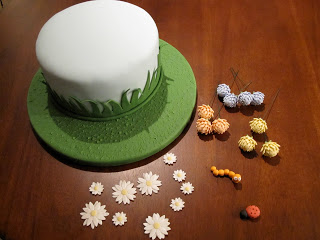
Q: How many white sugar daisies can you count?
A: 10